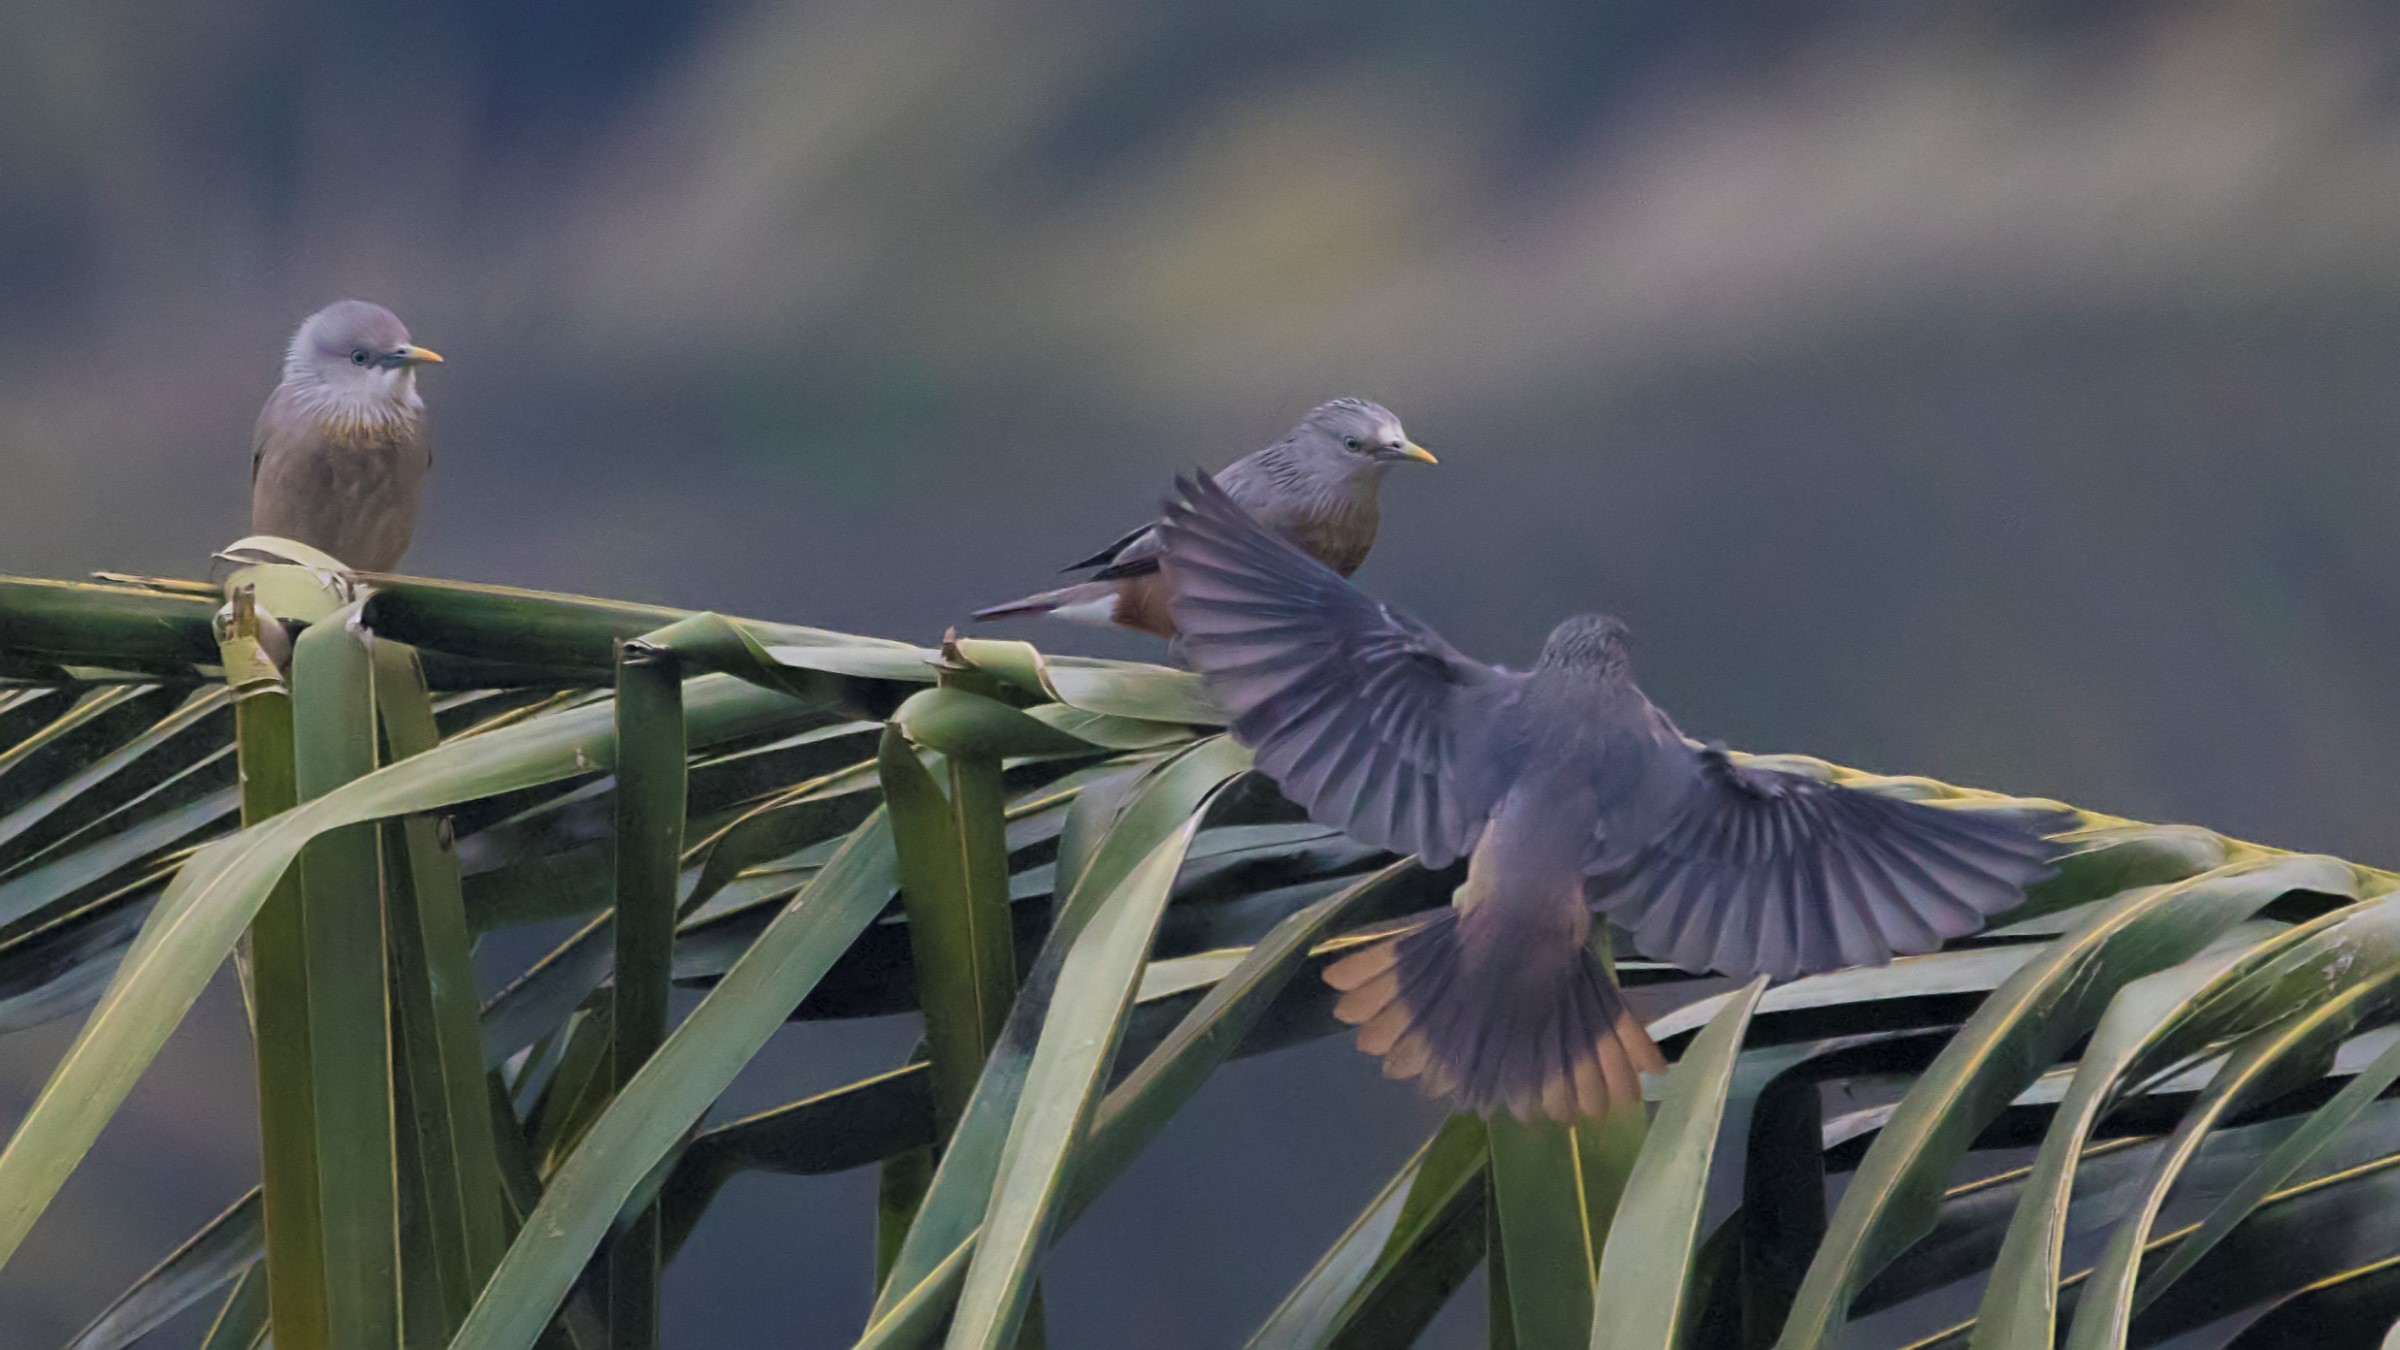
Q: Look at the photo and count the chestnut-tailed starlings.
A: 3